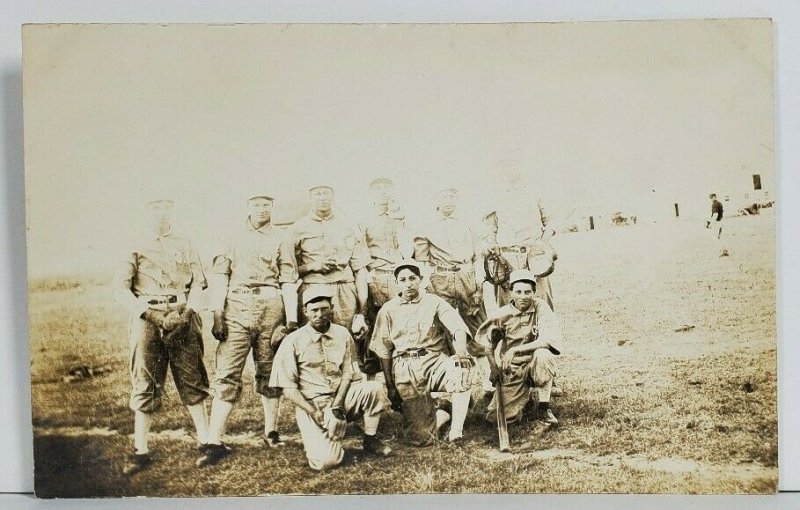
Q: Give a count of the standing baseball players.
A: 6